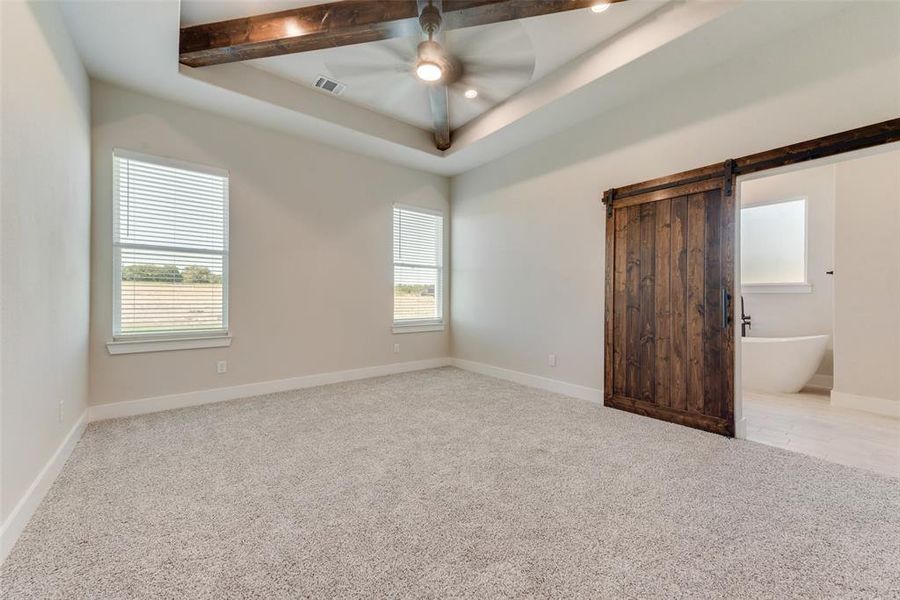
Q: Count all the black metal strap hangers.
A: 2